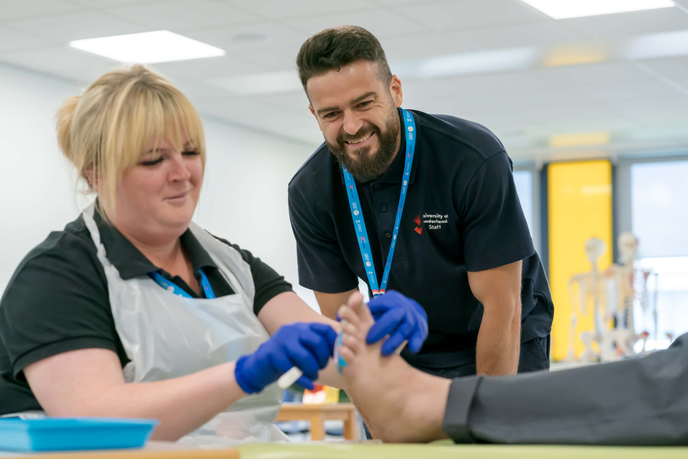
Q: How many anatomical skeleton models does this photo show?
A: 2